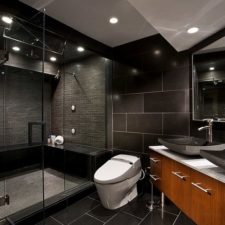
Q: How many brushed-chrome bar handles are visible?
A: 4